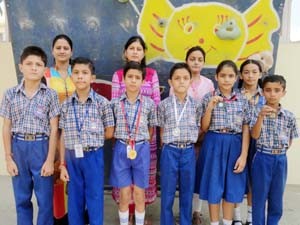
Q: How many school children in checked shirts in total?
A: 7